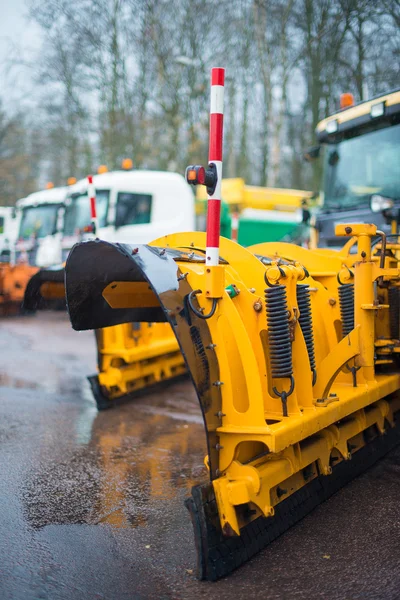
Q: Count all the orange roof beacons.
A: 5